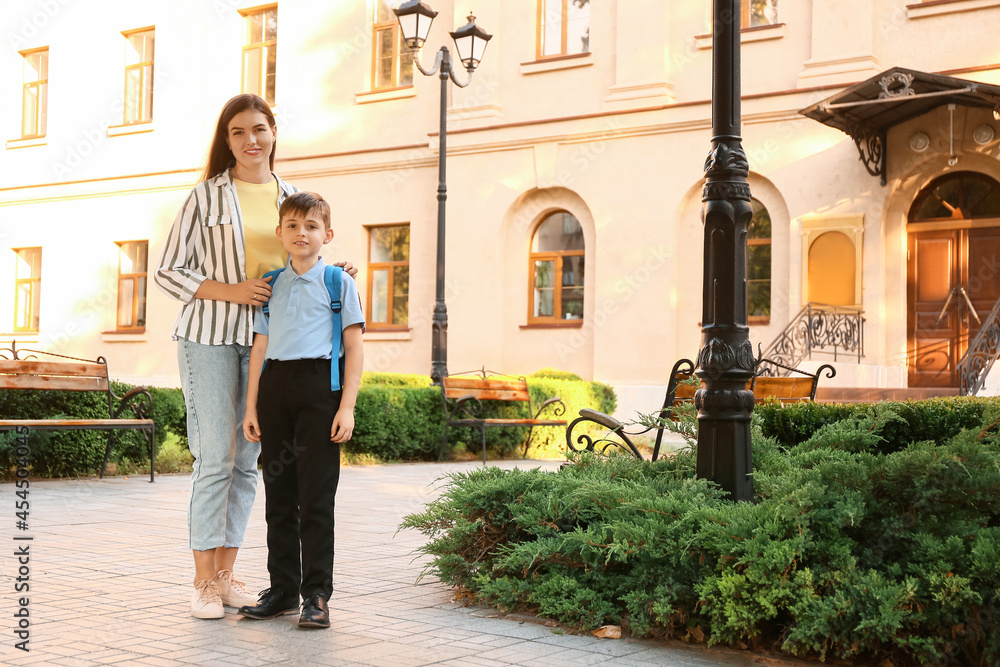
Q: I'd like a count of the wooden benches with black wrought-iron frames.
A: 3